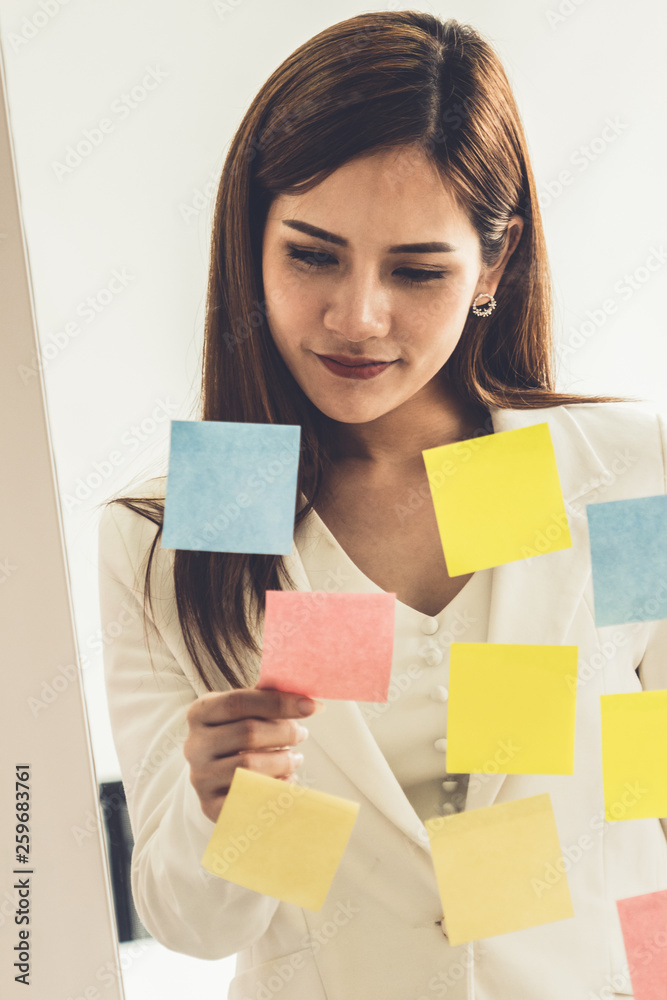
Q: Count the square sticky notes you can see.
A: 9